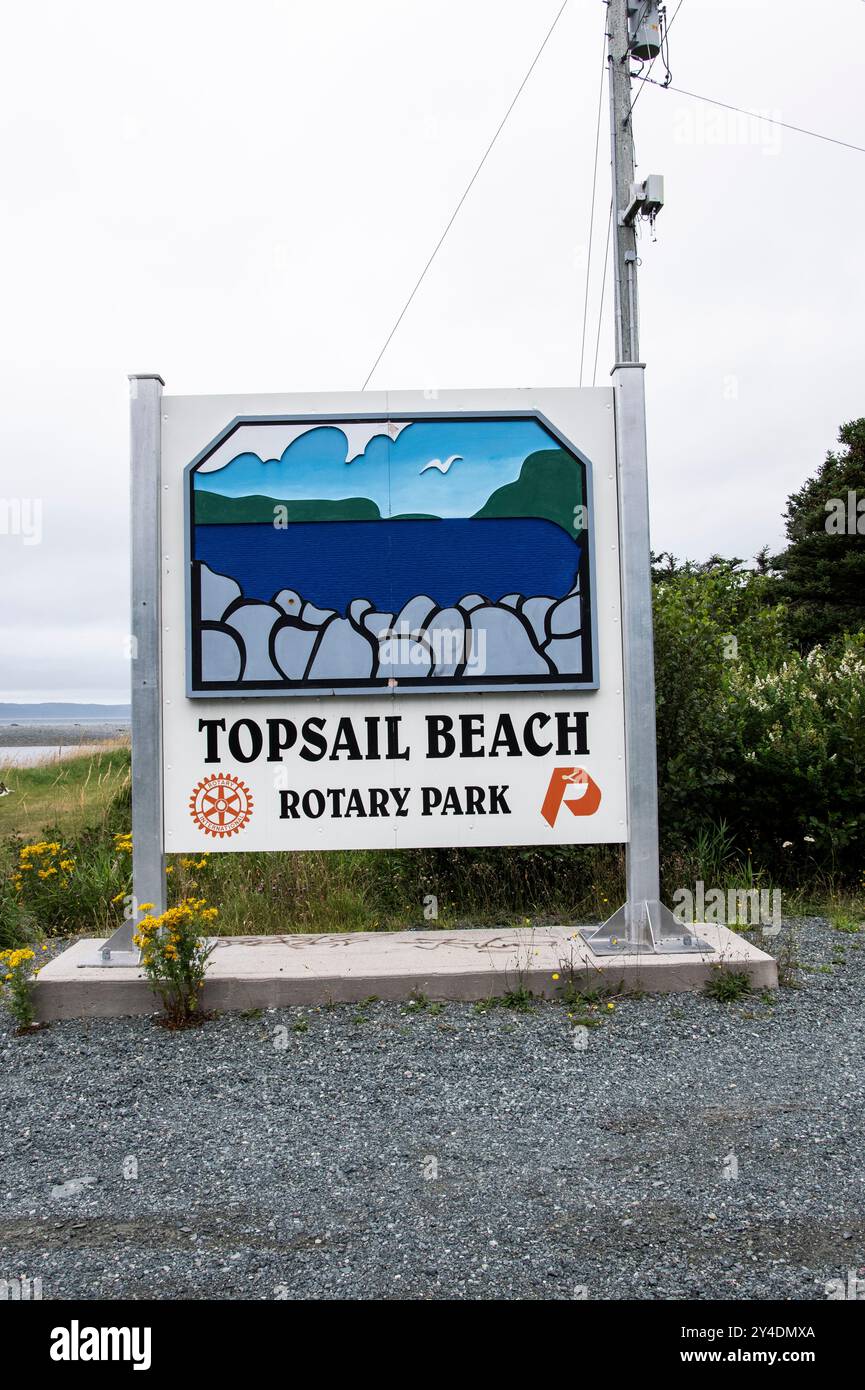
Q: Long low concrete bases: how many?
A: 1